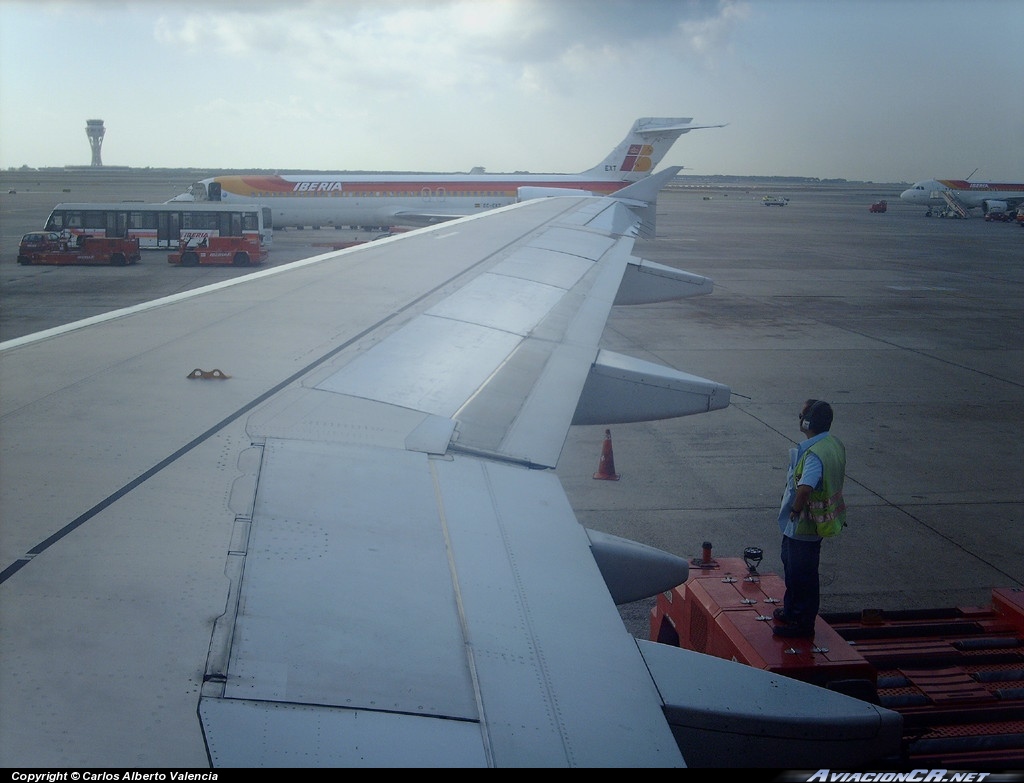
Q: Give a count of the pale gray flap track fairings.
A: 4